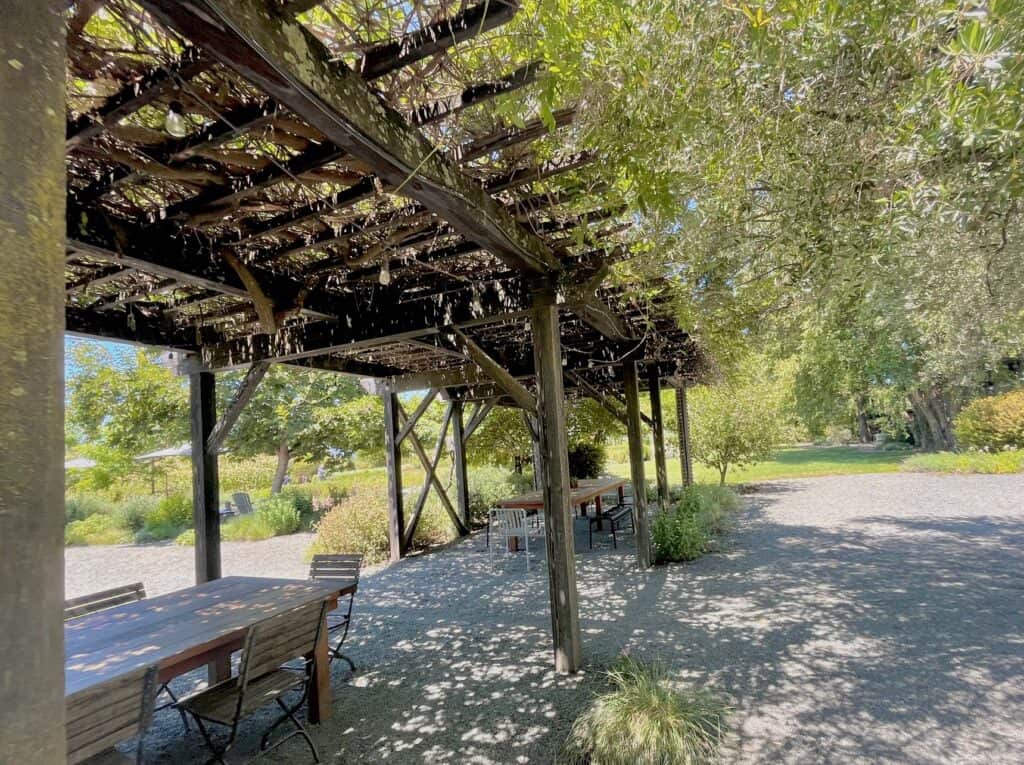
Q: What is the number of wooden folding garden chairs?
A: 4